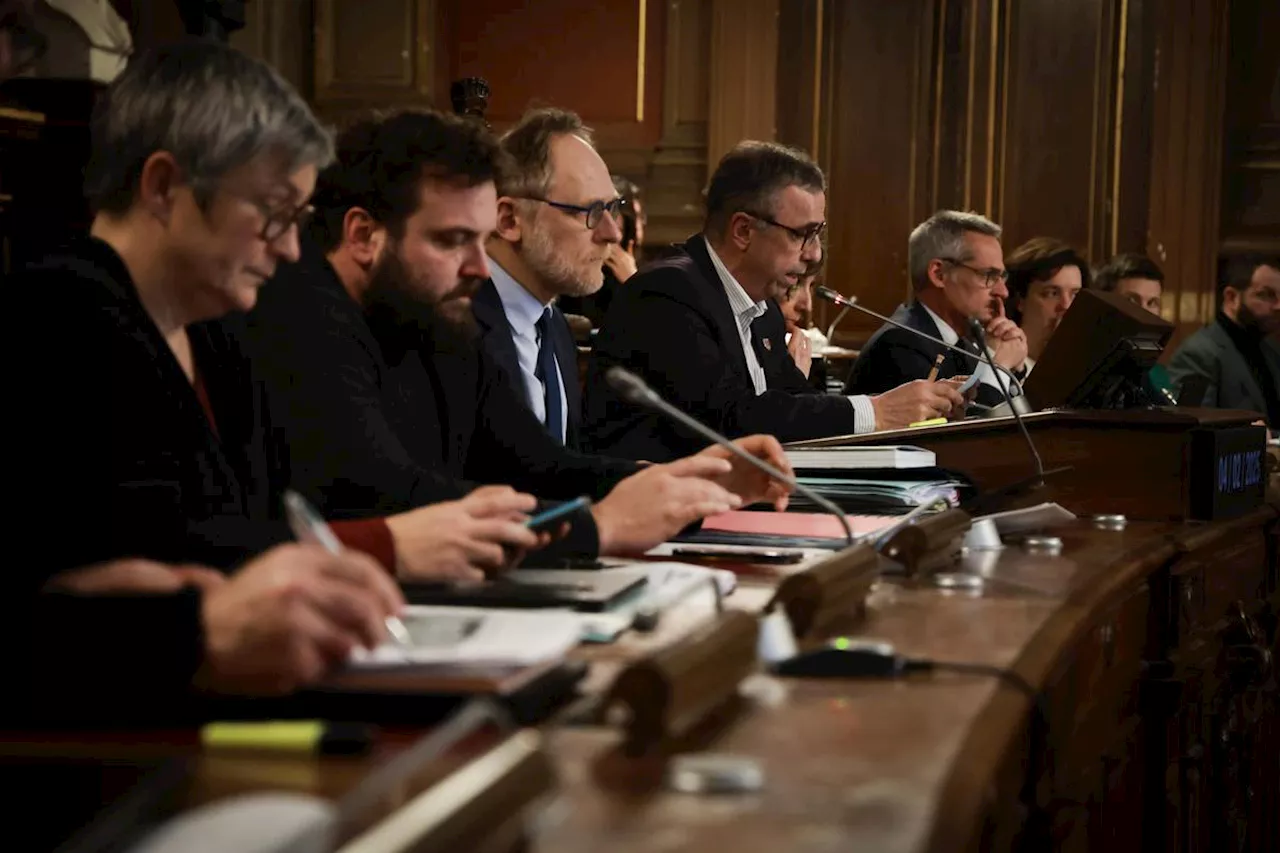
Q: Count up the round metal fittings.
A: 4